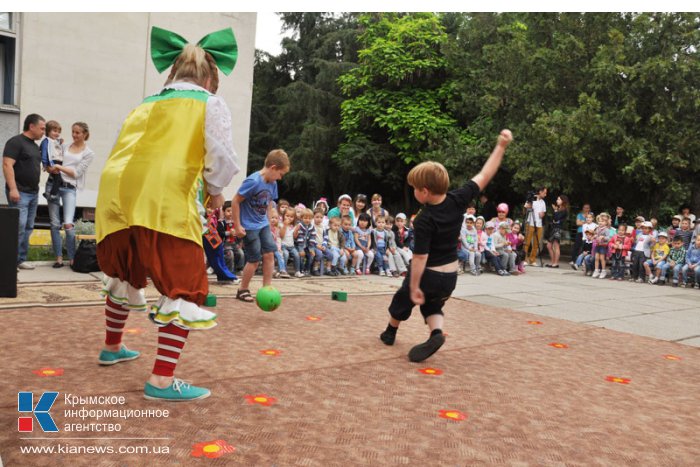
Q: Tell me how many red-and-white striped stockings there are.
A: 2